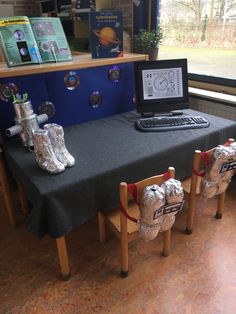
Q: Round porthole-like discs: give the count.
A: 5